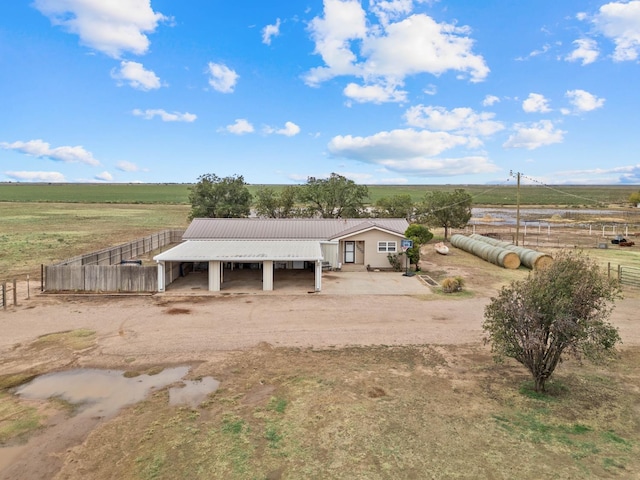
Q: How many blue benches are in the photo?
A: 0